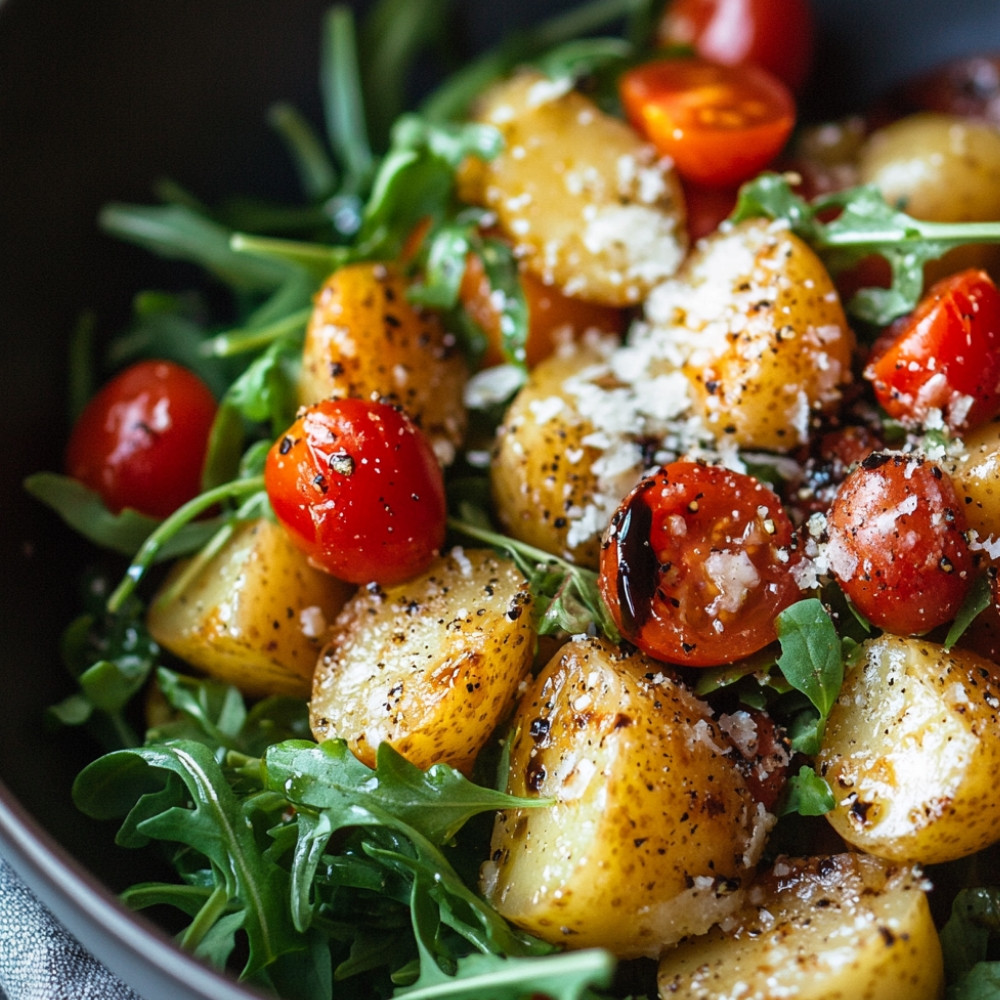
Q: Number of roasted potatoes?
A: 11